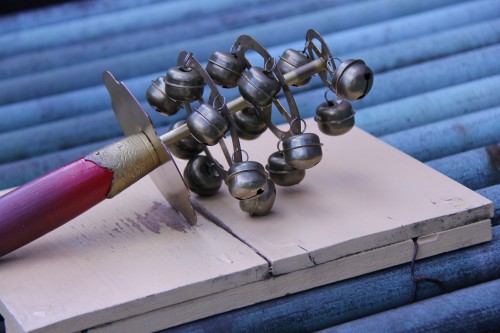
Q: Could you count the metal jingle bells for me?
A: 15